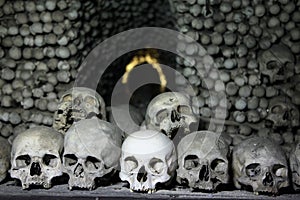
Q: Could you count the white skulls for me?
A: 1